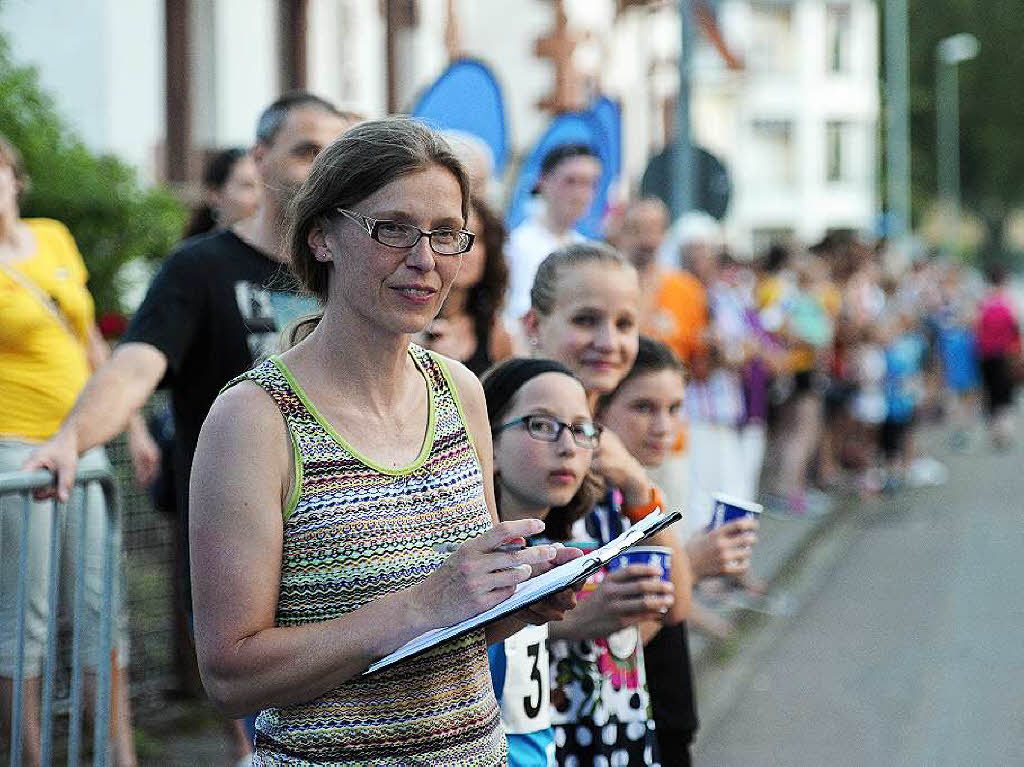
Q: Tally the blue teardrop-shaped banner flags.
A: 3